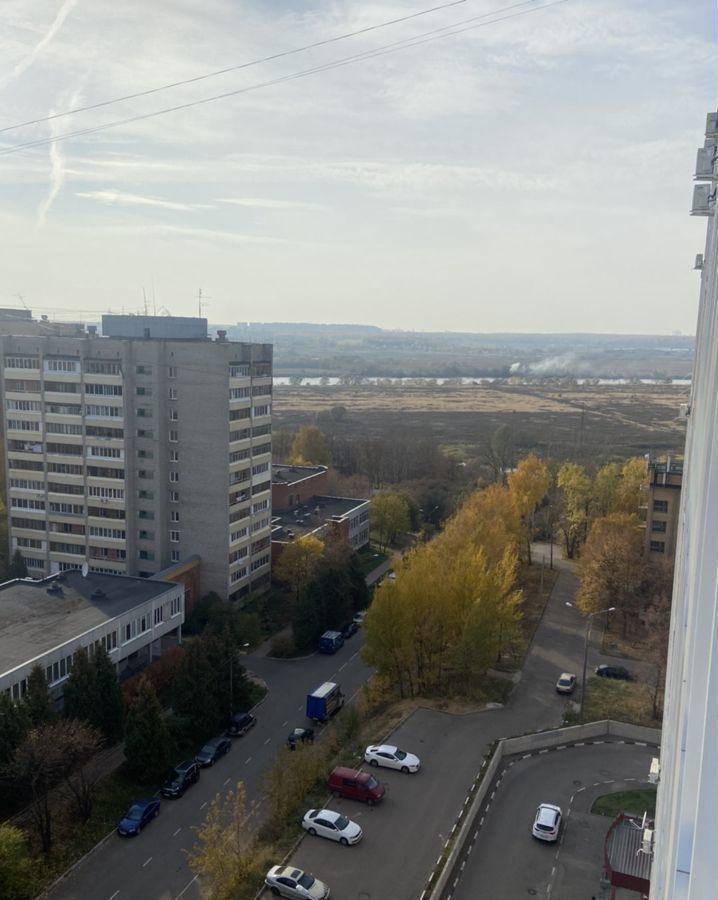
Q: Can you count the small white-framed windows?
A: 10